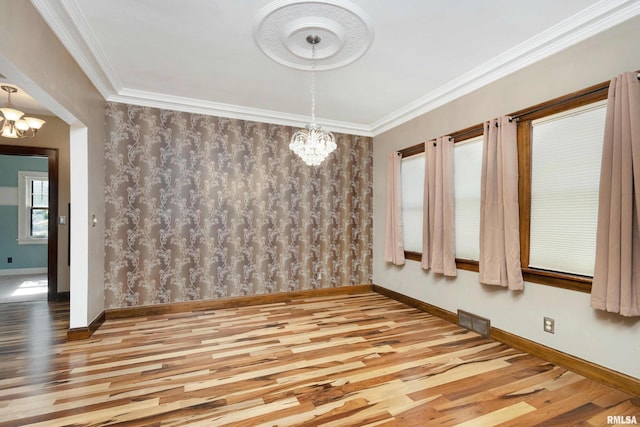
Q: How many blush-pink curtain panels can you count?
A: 4